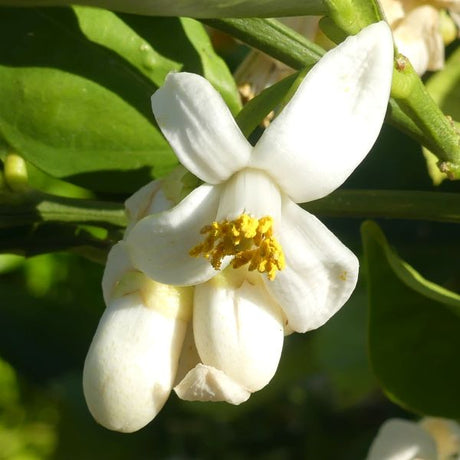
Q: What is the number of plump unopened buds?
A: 2